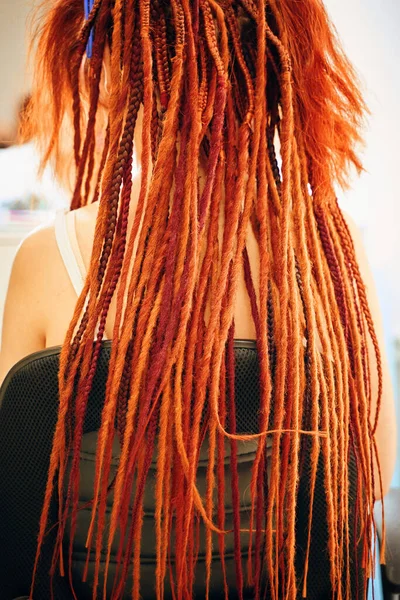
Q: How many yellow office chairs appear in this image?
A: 0